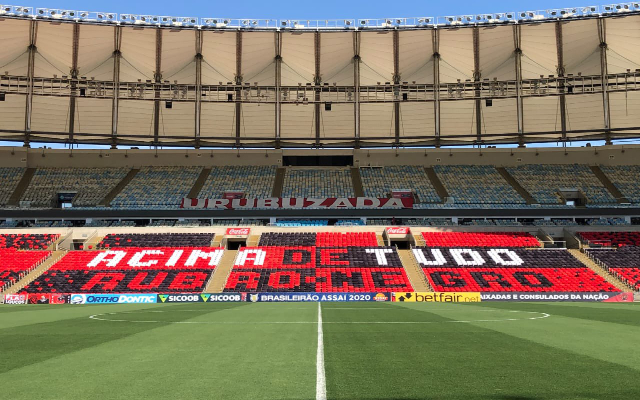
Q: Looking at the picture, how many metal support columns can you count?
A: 15